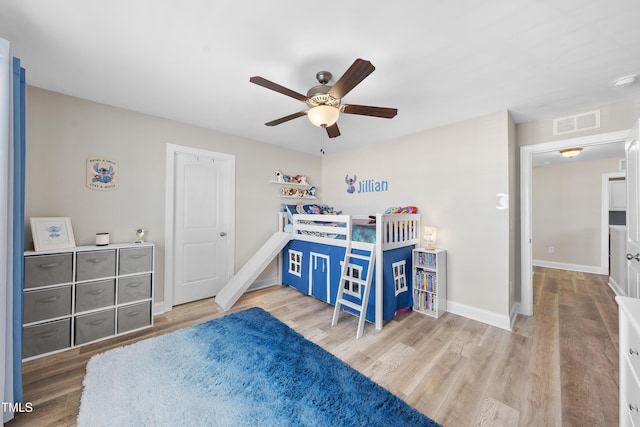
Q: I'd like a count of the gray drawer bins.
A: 9